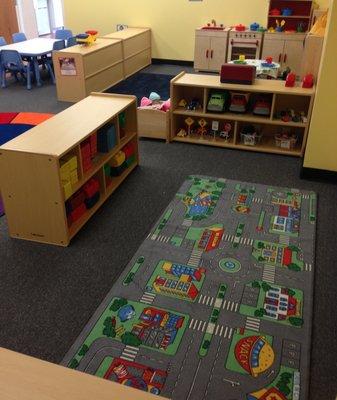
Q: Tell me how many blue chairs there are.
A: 6